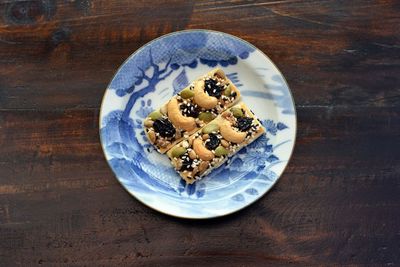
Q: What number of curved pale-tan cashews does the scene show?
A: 4